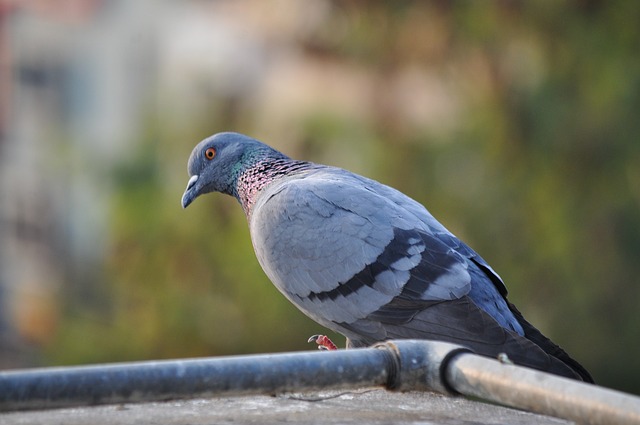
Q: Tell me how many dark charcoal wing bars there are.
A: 2